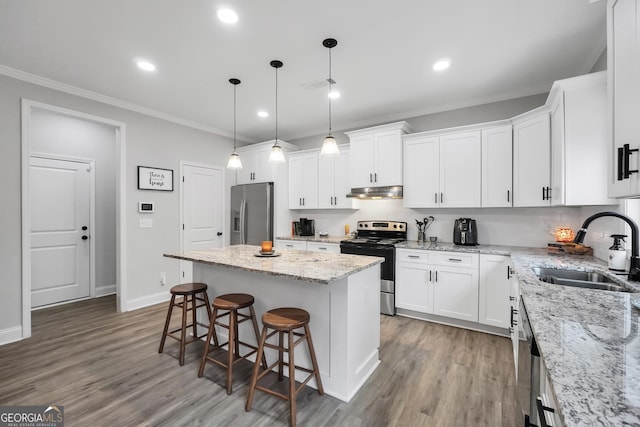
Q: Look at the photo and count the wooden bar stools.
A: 3